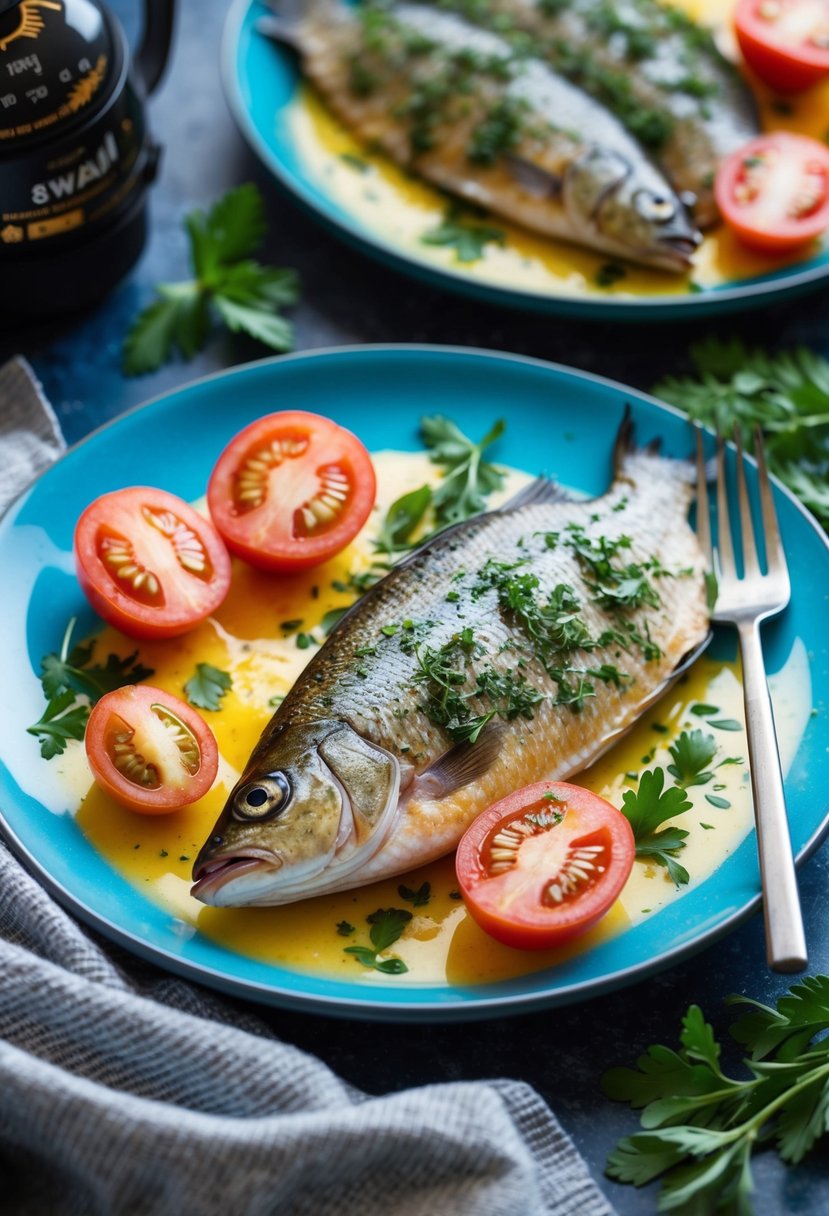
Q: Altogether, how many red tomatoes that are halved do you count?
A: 6